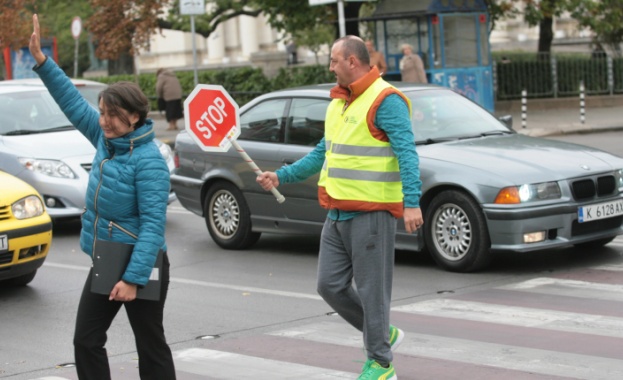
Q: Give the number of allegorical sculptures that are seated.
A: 0